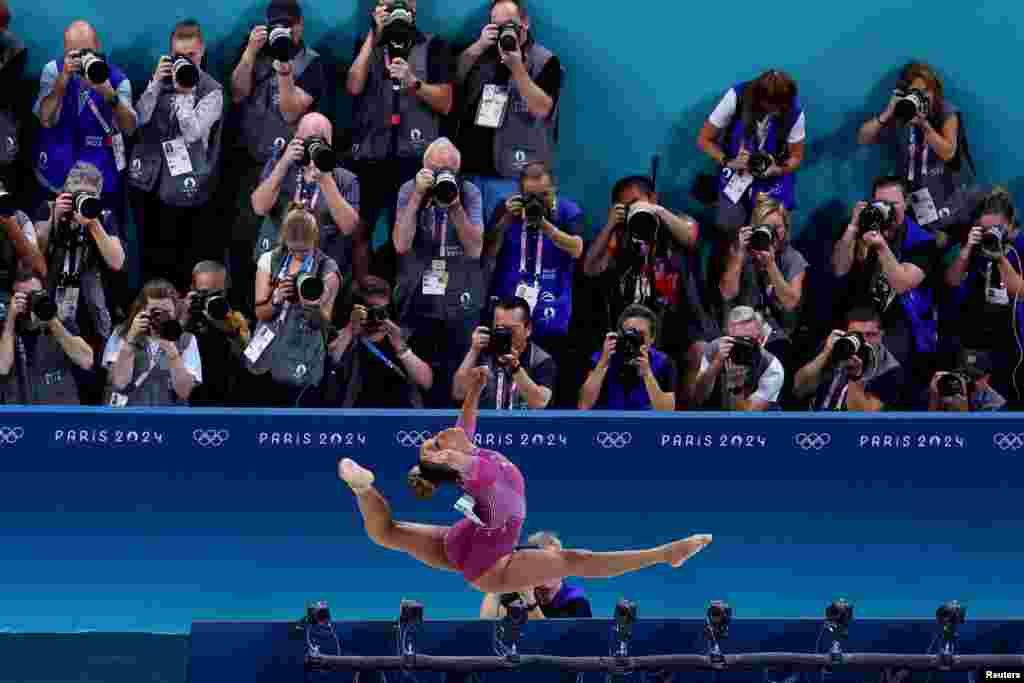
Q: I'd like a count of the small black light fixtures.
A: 7